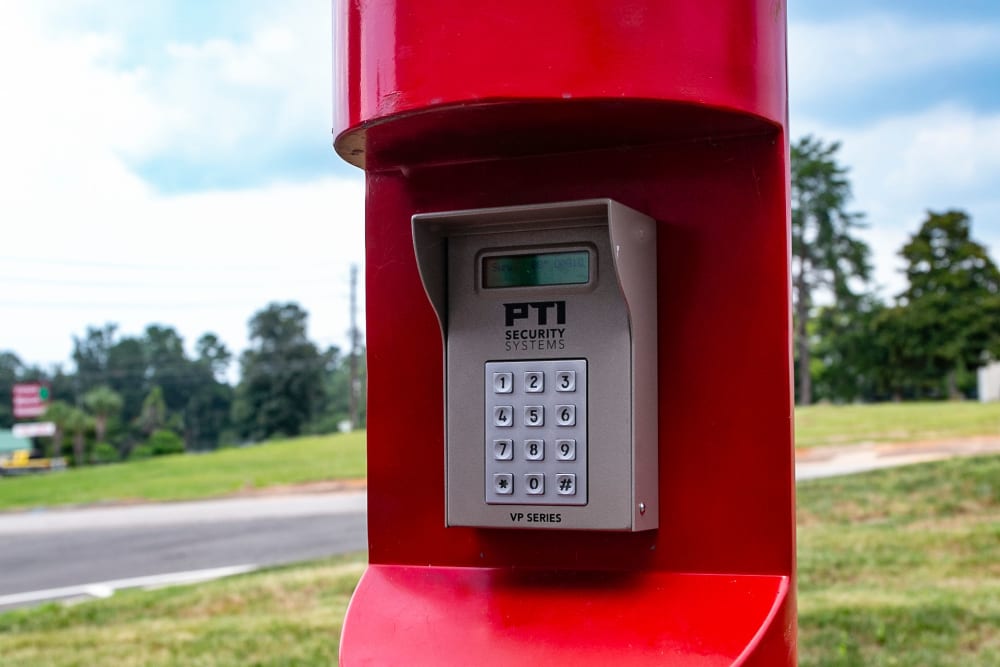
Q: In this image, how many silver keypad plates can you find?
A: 1